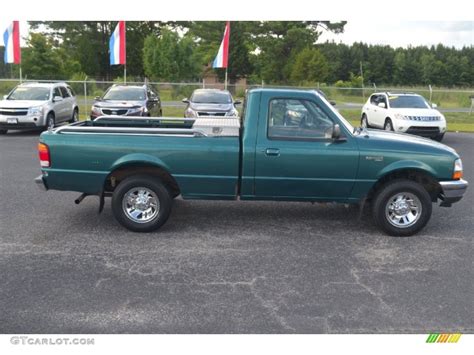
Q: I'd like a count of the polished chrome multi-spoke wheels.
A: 2